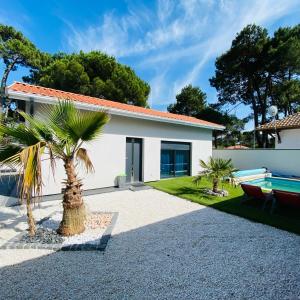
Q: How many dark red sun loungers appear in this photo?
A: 2